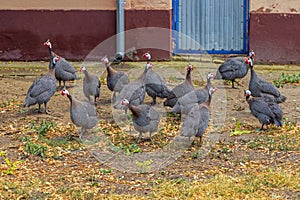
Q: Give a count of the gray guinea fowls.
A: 14